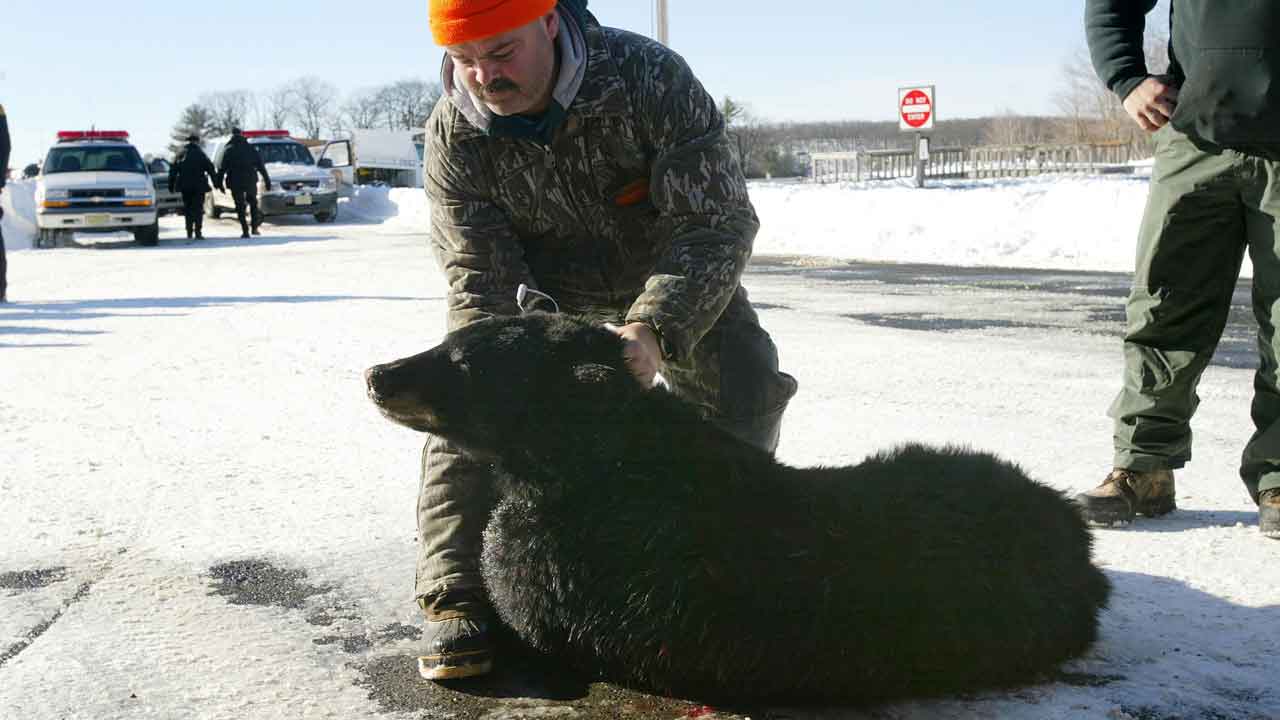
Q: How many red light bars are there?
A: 2